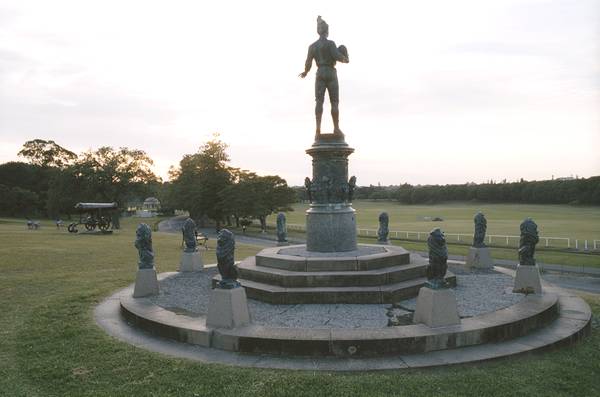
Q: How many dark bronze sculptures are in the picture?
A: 9